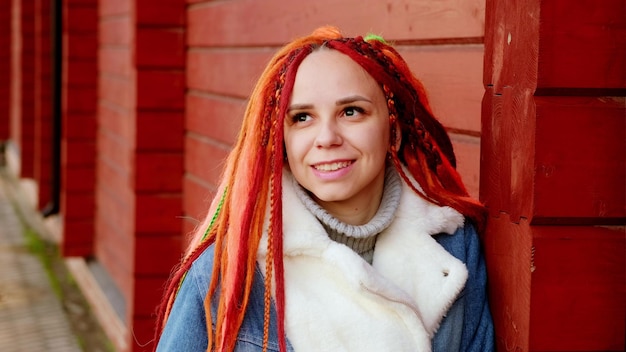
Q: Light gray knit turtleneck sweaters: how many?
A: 1